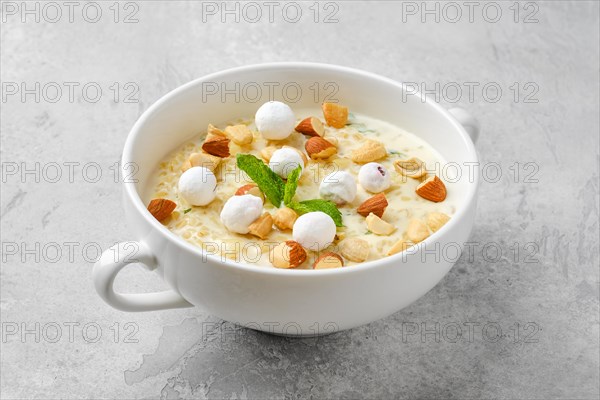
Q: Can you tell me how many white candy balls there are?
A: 7